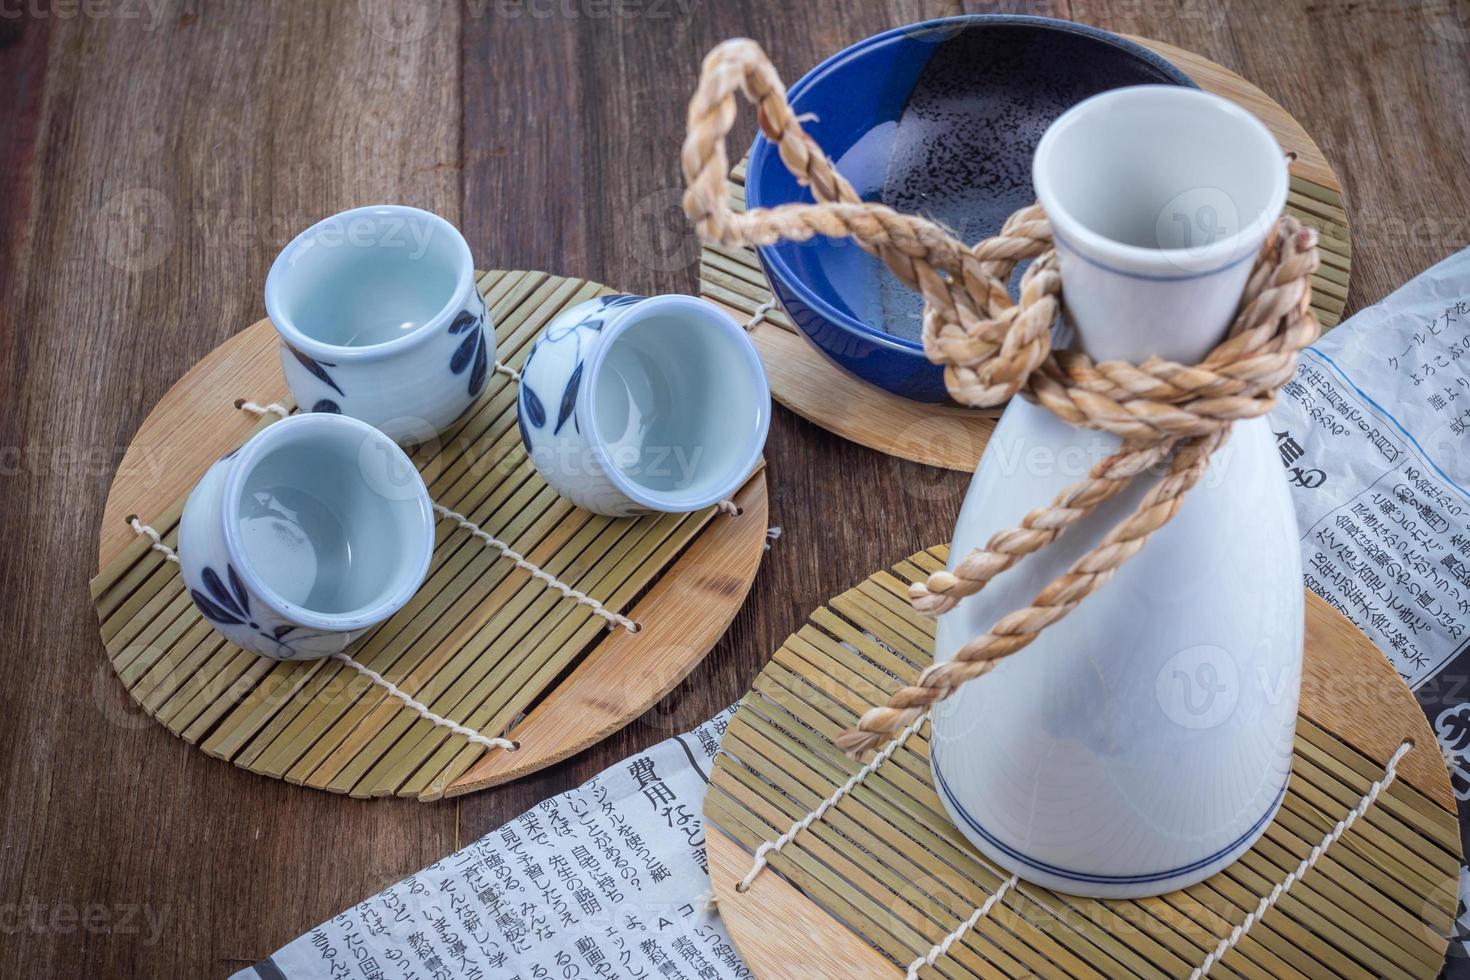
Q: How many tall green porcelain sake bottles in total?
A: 0